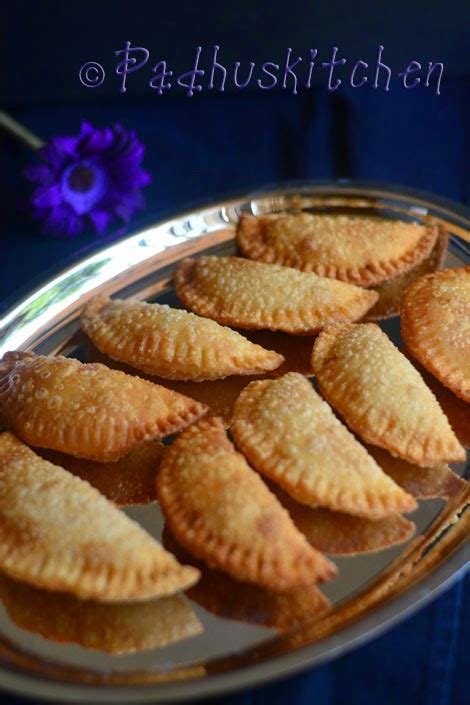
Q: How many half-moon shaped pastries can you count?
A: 9